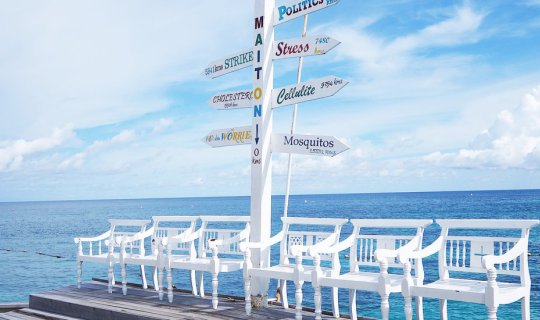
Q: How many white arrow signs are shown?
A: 7